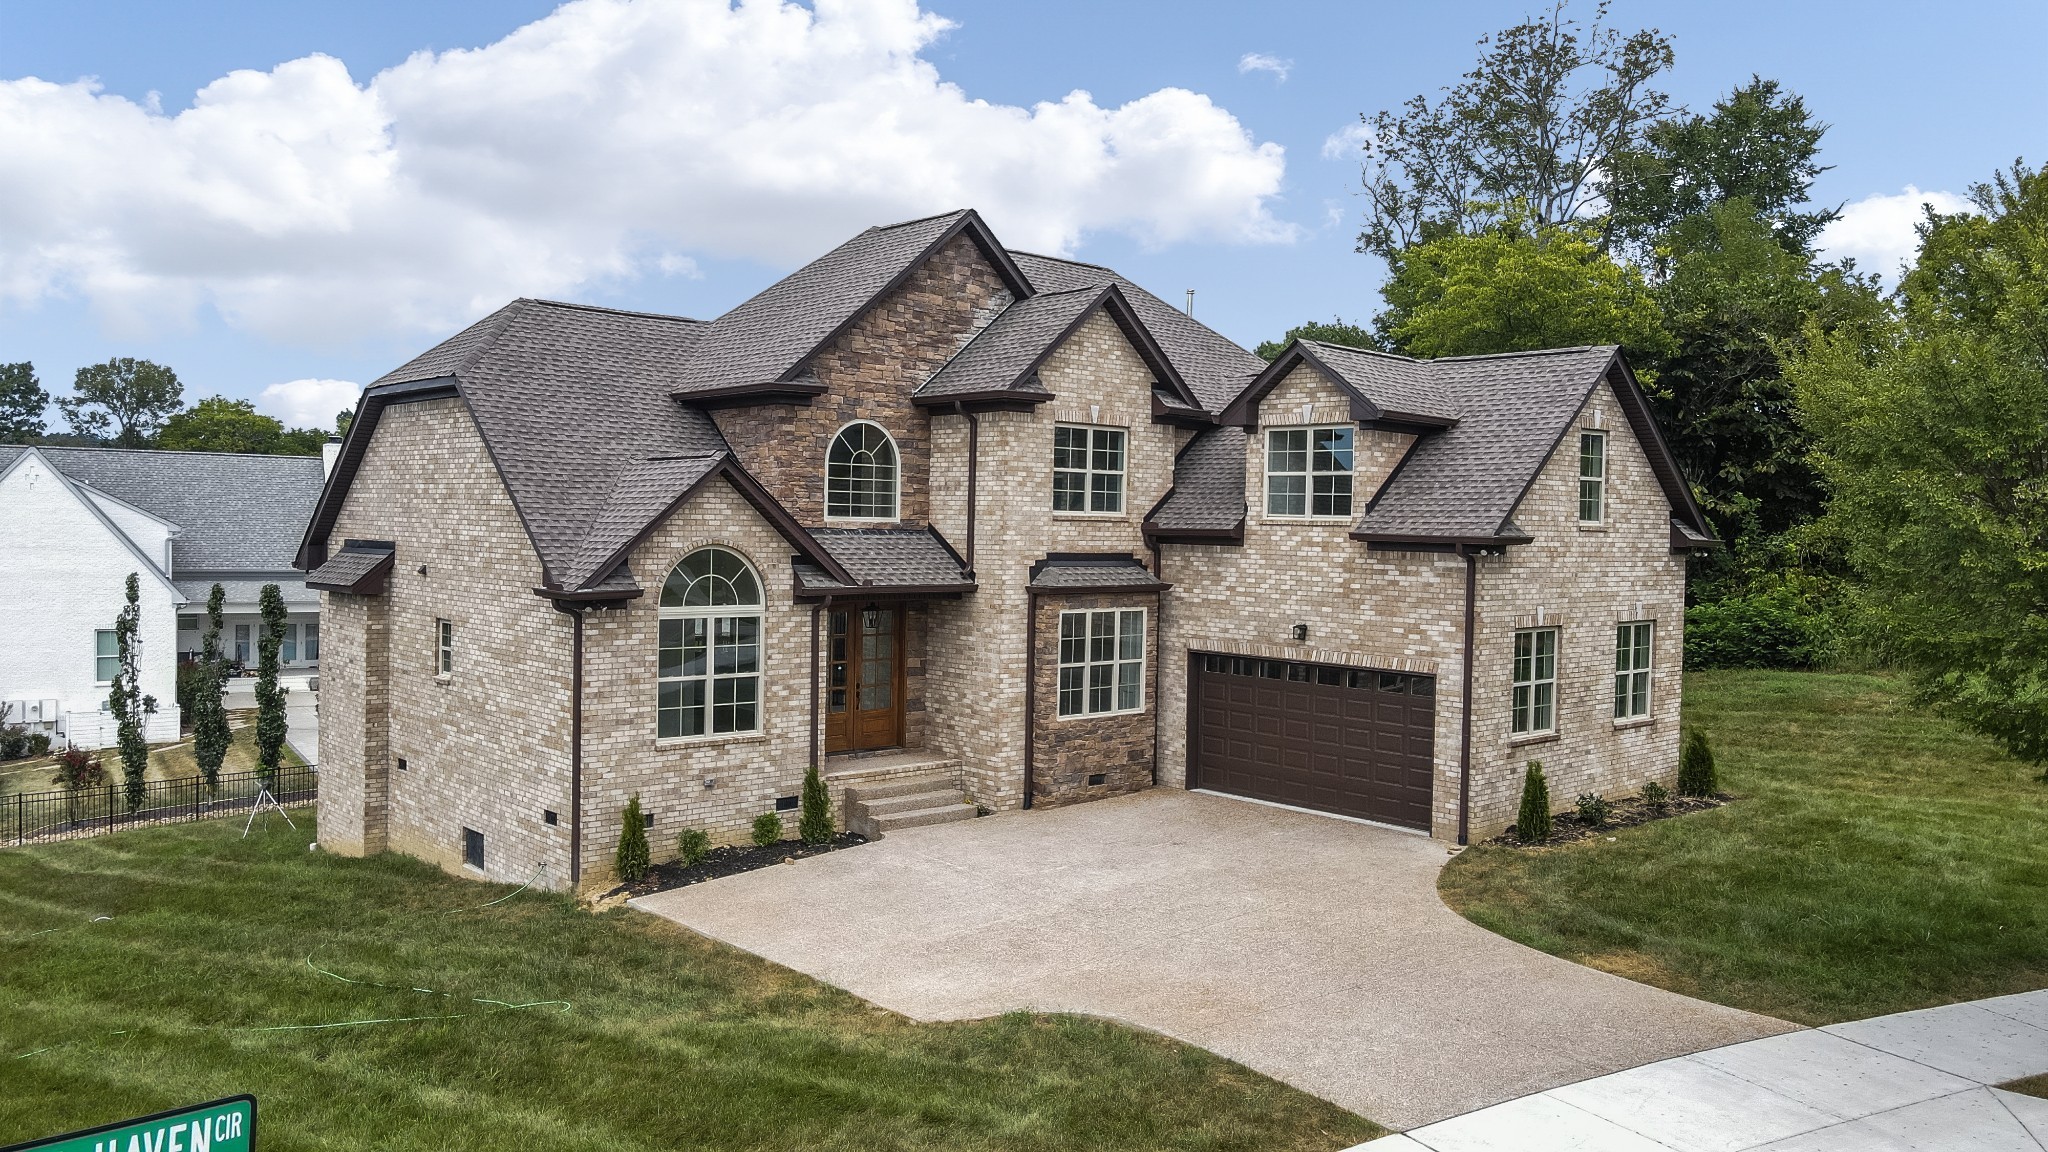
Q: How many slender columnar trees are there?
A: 3